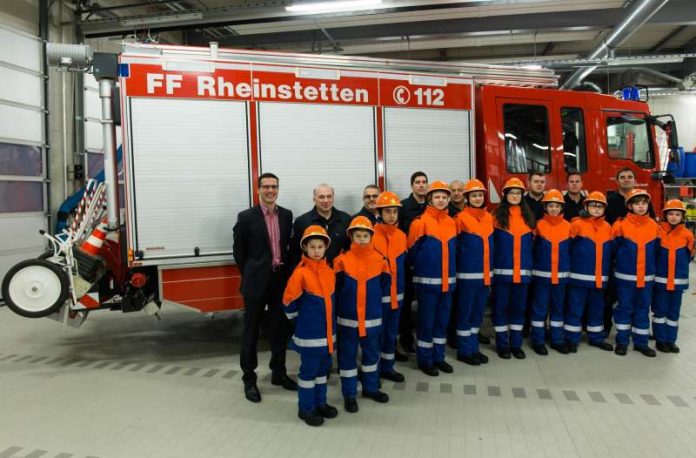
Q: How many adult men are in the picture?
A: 8